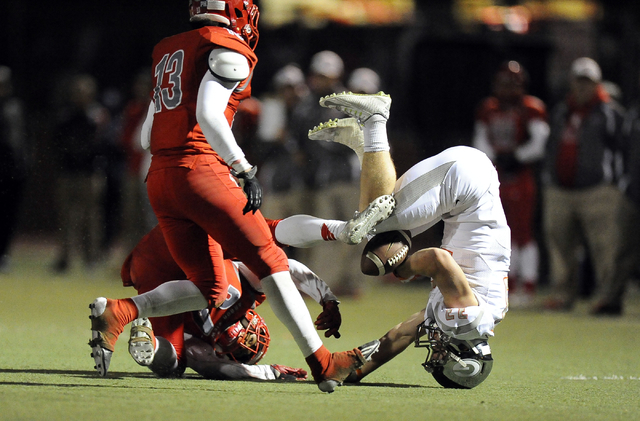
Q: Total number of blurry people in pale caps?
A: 4